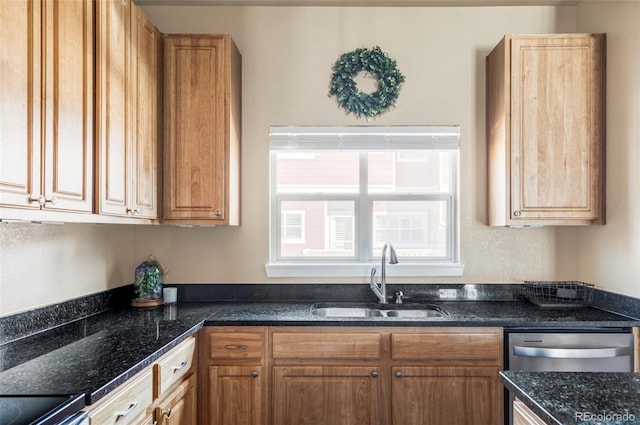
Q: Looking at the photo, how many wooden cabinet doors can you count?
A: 10